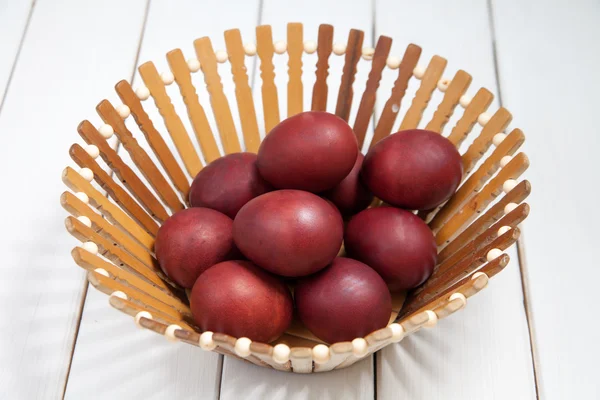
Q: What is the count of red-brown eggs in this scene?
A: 9